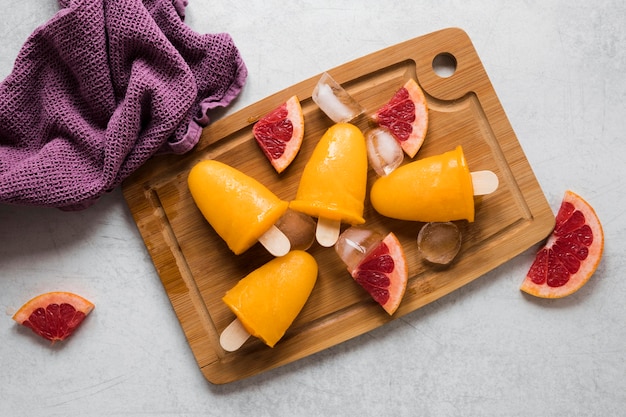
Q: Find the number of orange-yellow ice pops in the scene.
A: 4